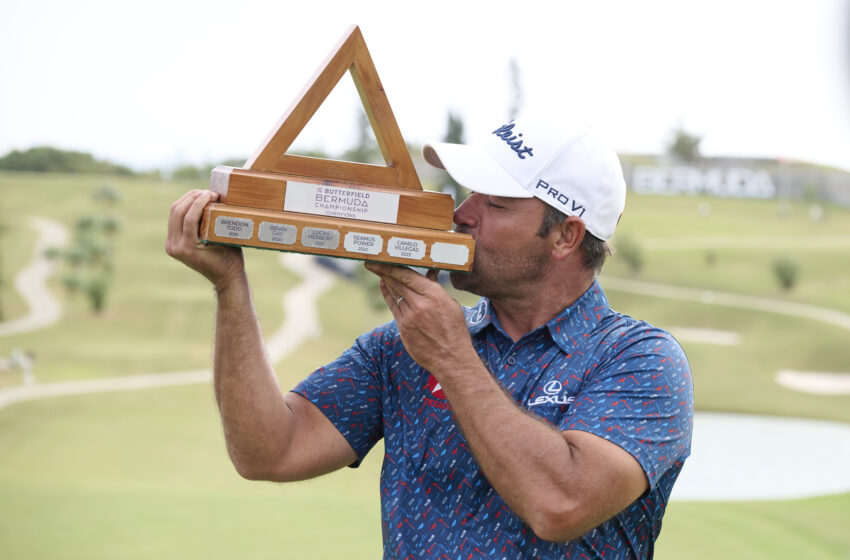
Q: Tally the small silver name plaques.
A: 6